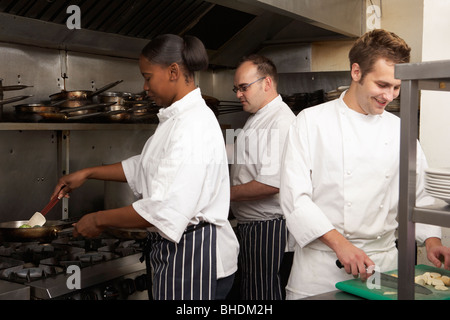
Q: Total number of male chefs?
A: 2